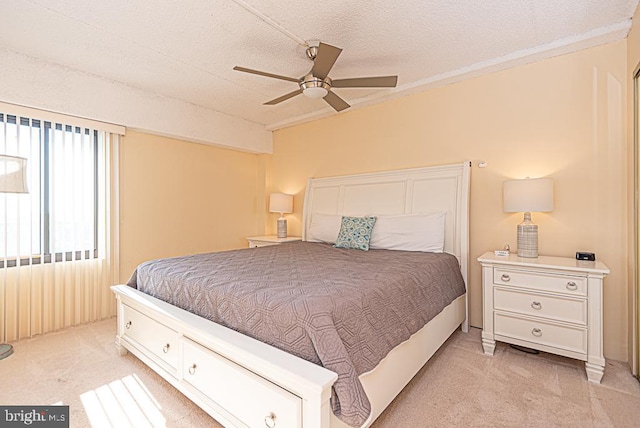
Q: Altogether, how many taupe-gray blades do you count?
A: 5